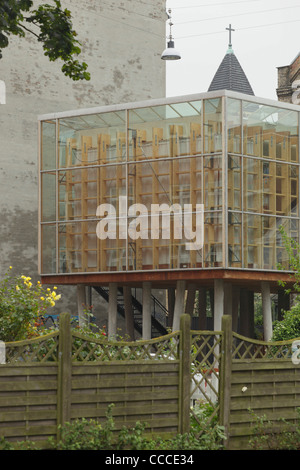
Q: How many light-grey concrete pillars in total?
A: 6